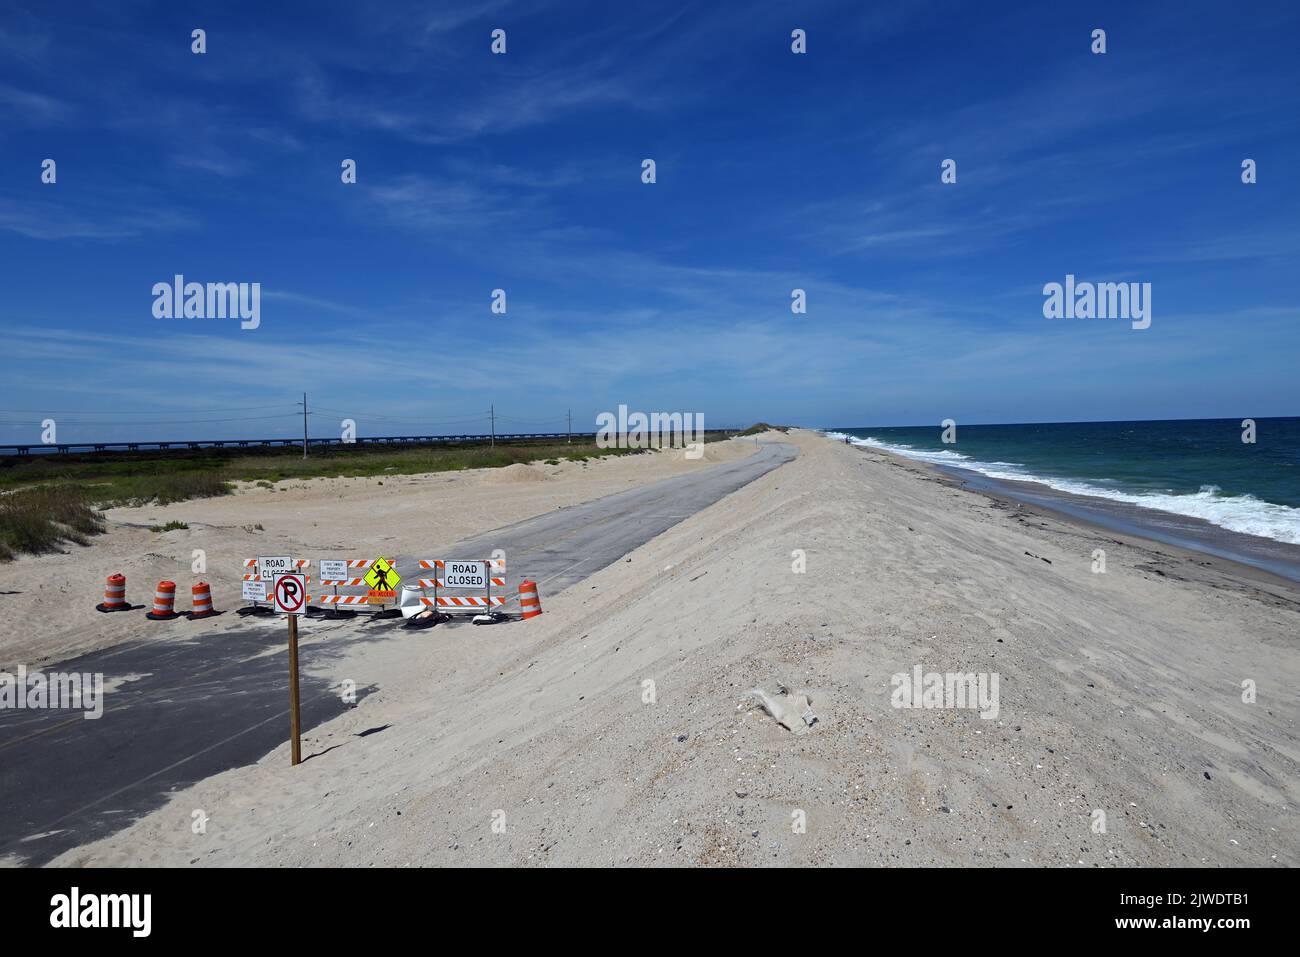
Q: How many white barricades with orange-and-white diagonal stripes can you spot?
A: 3